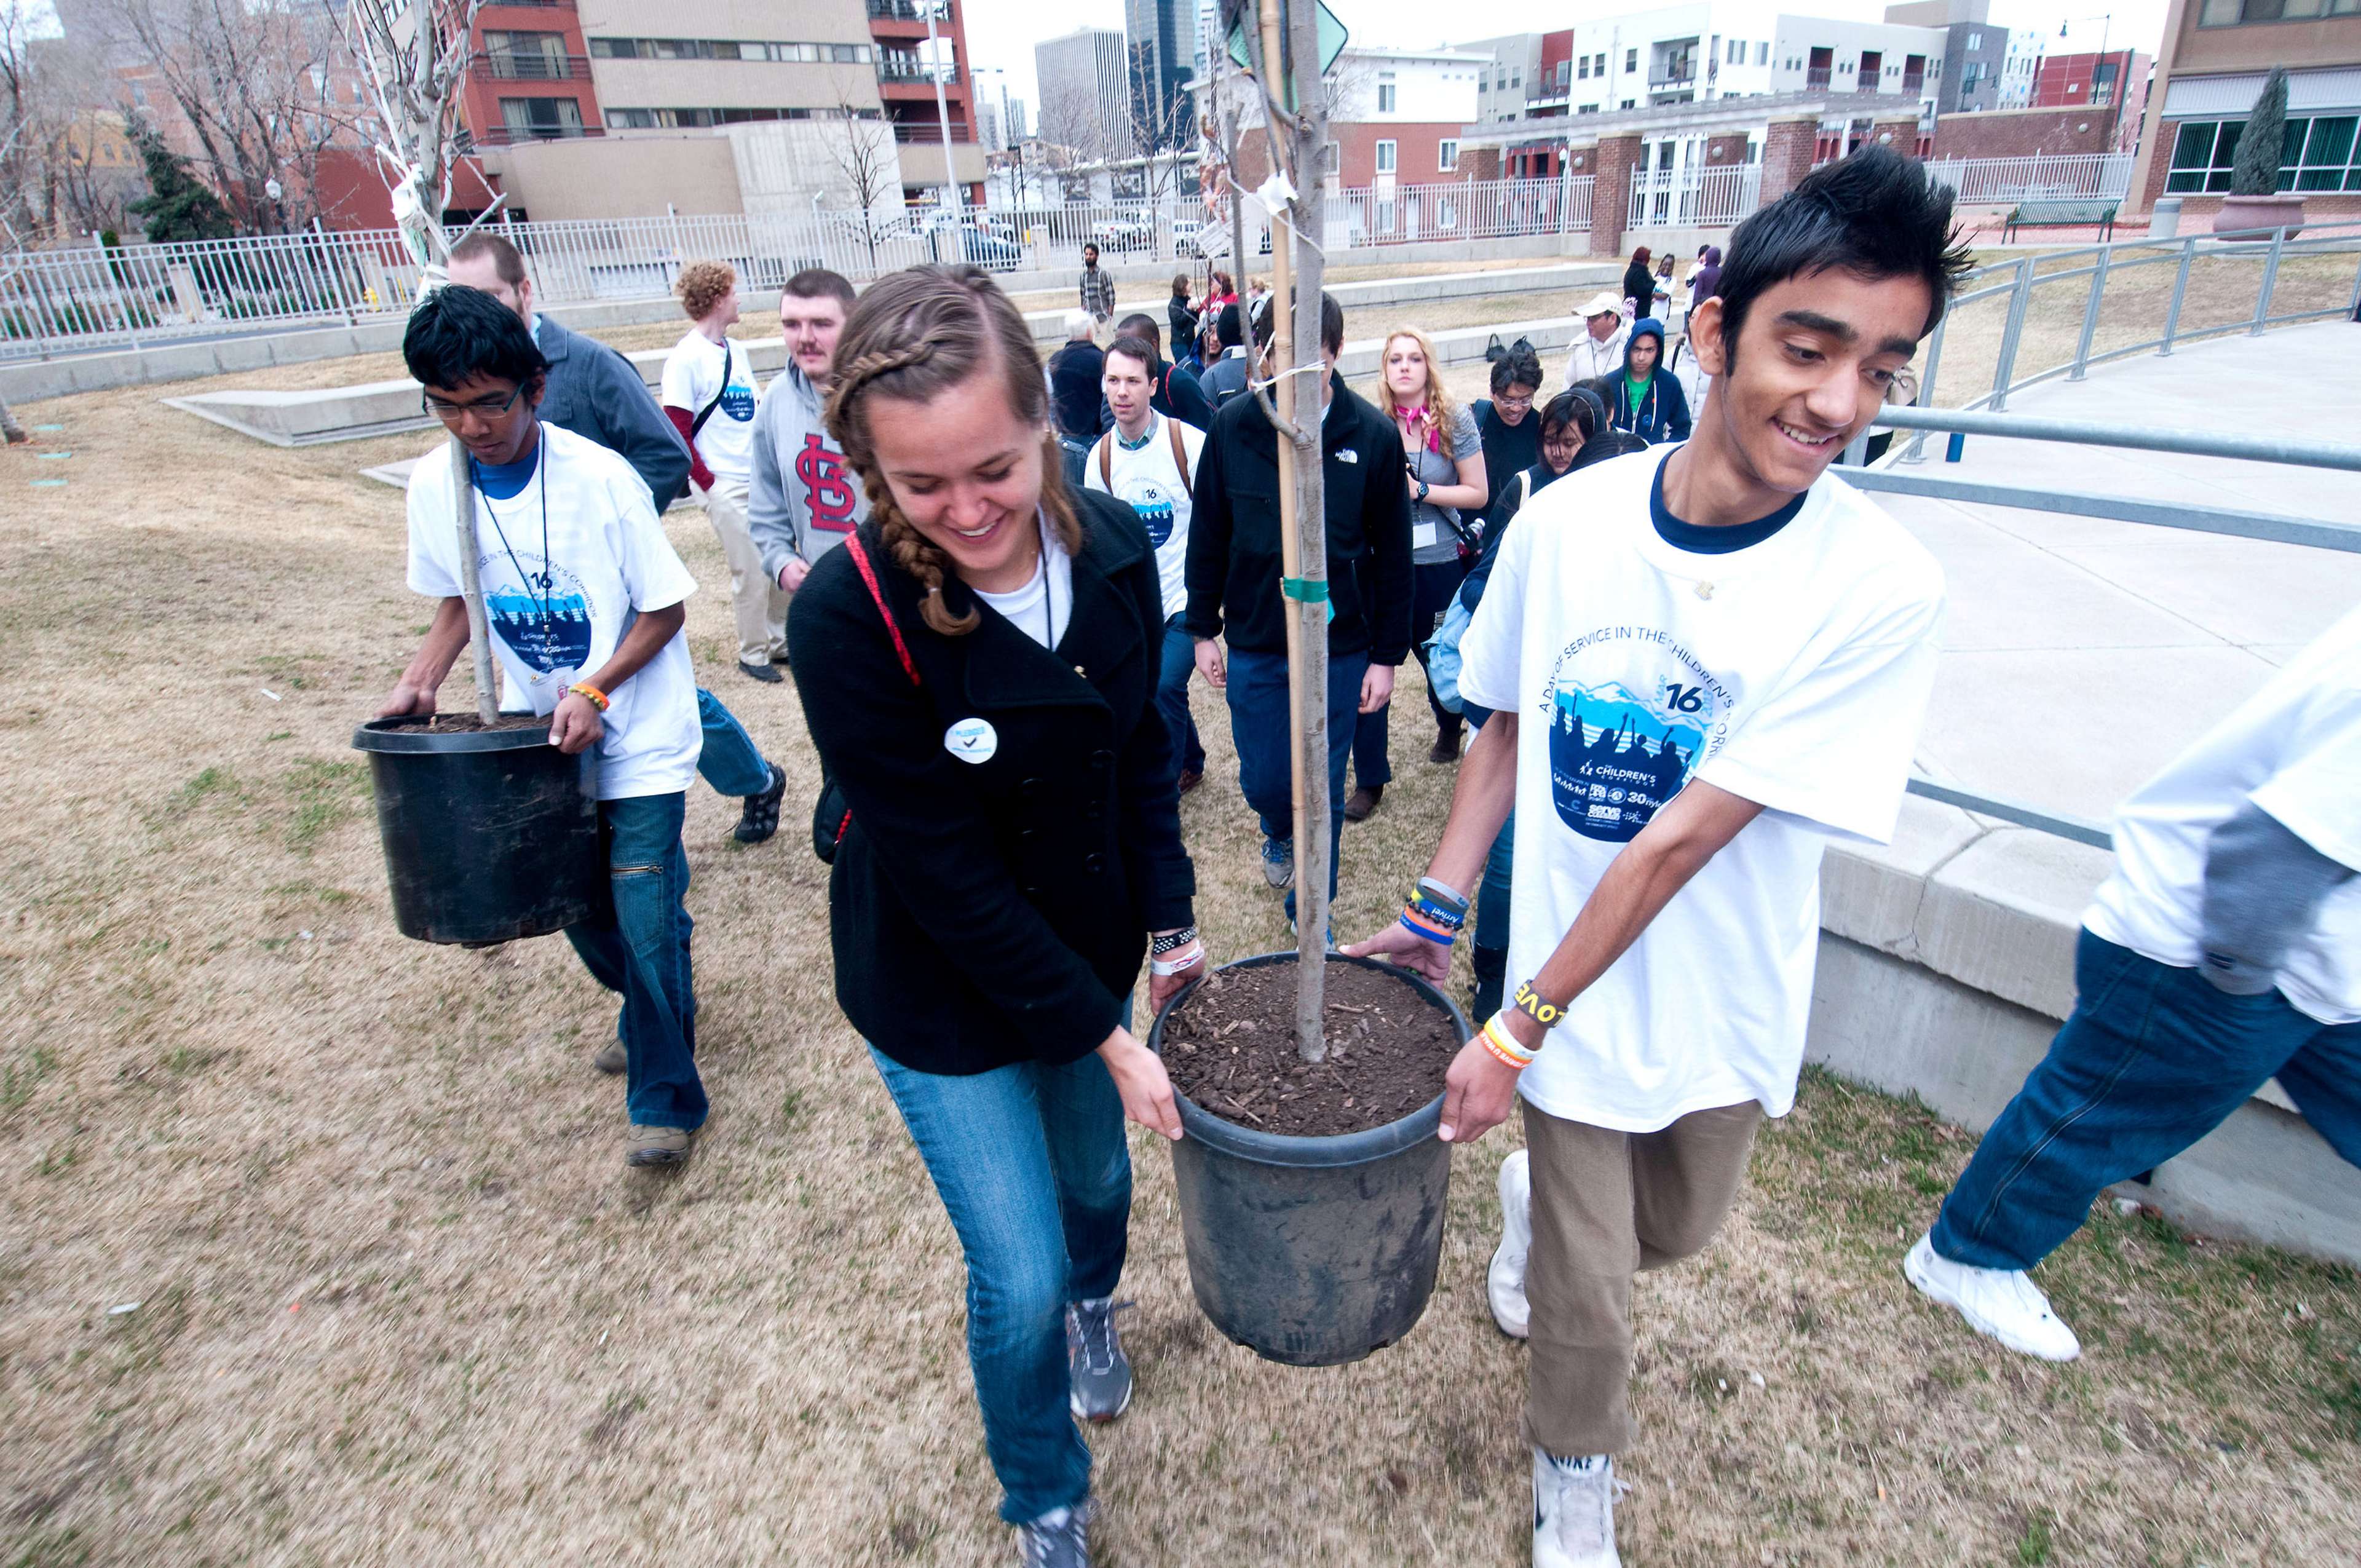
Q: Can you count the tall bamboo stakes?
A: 1